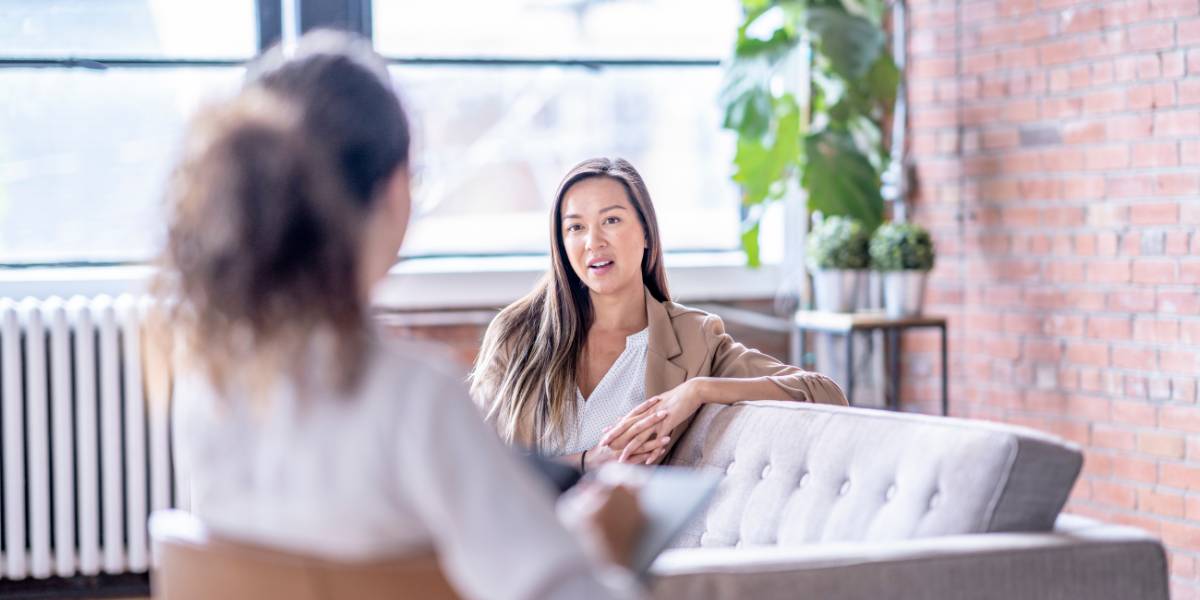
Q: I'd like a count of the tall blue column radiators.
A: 0